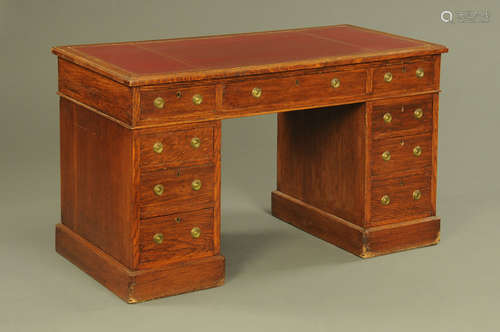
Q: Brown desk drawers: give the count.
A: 9